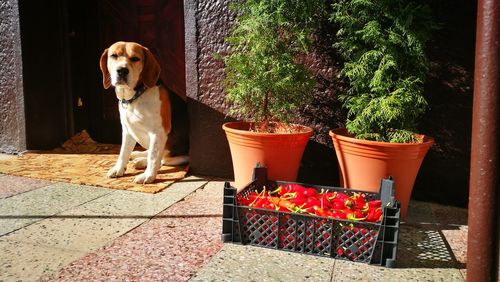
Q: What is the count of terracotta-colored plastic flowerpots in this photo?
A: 2